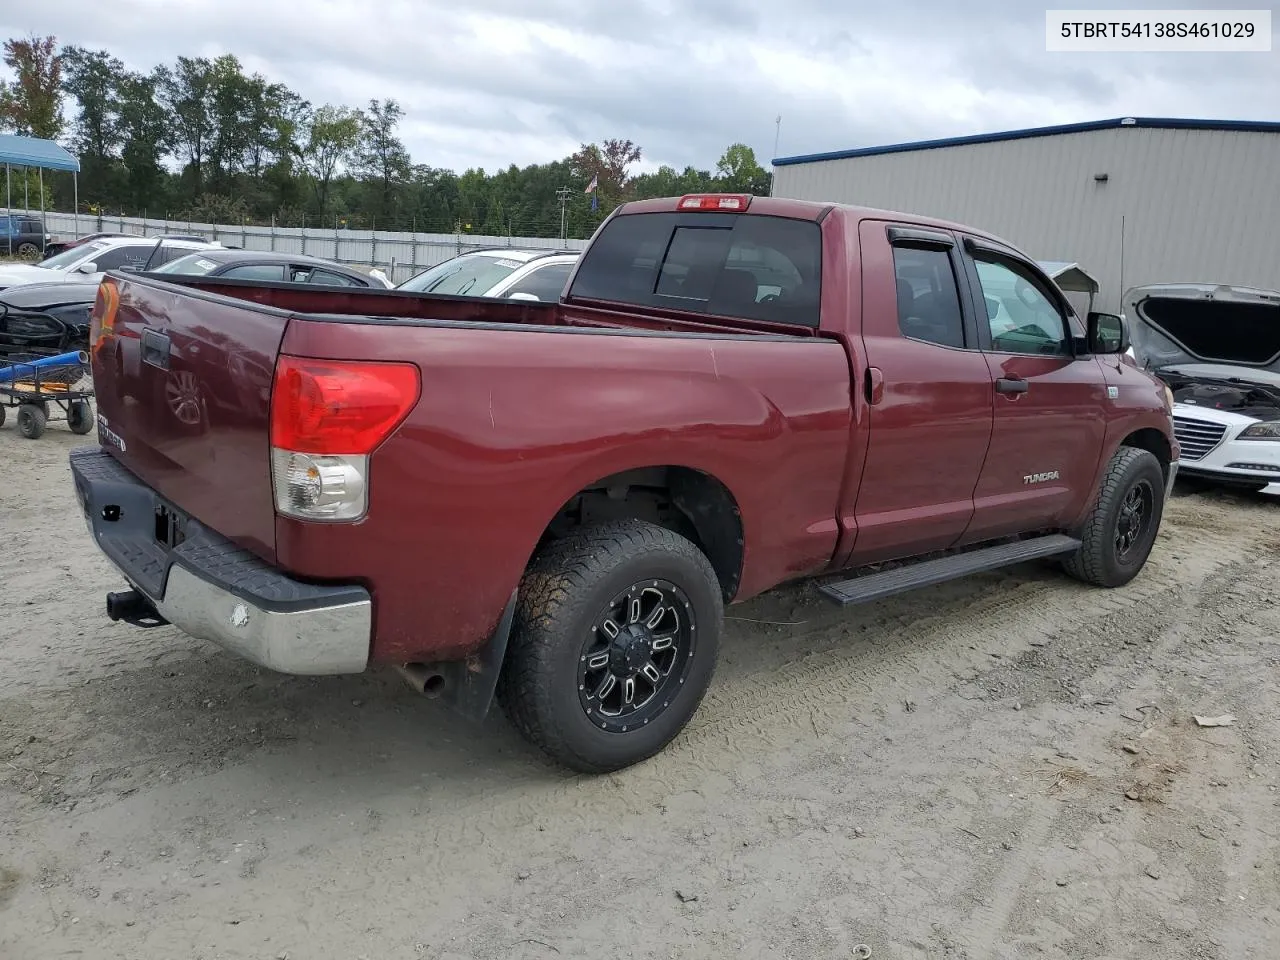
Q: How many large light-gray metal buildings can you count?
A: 1